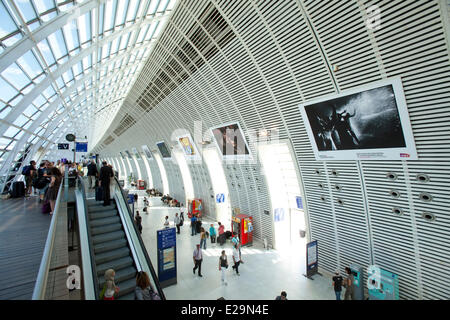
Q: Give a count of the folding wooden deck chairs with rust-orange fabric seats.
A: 0